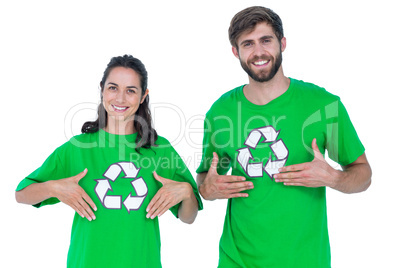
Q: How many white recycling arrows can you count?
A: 6